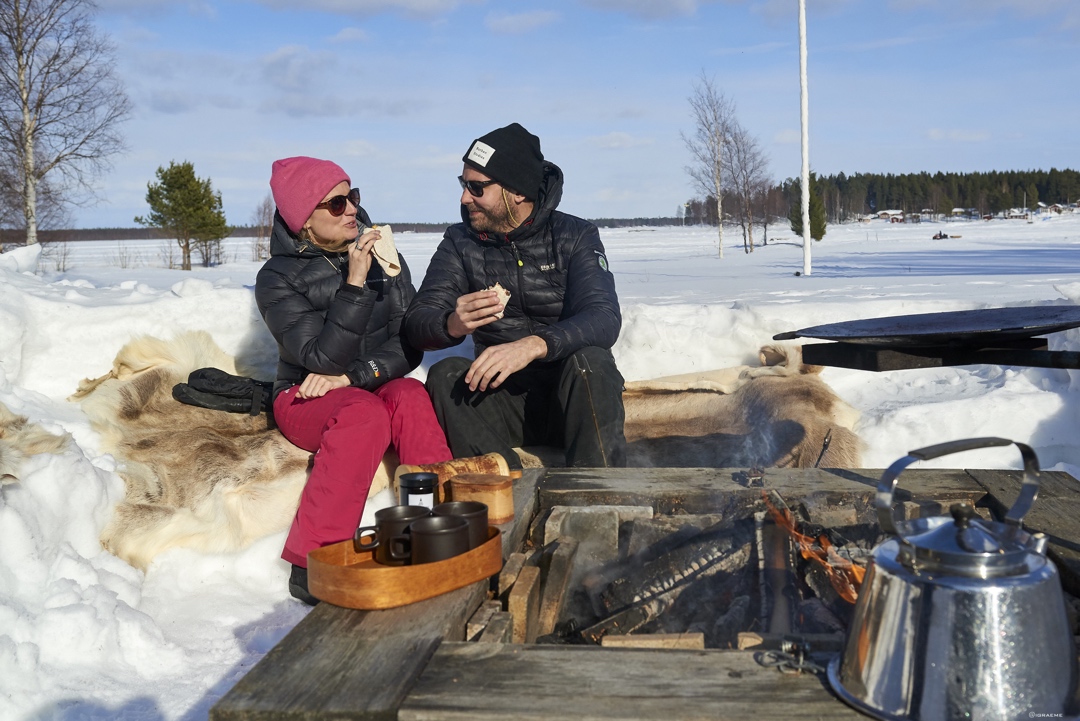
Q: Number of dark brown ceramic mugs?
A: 3